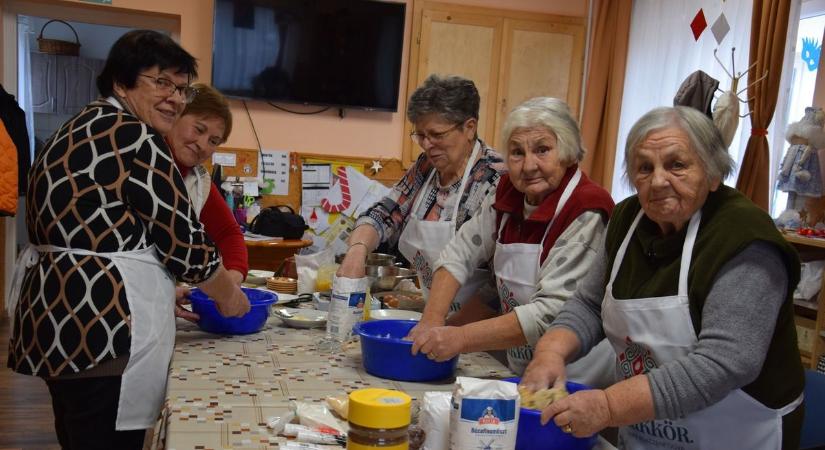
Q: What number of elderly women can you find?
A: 5